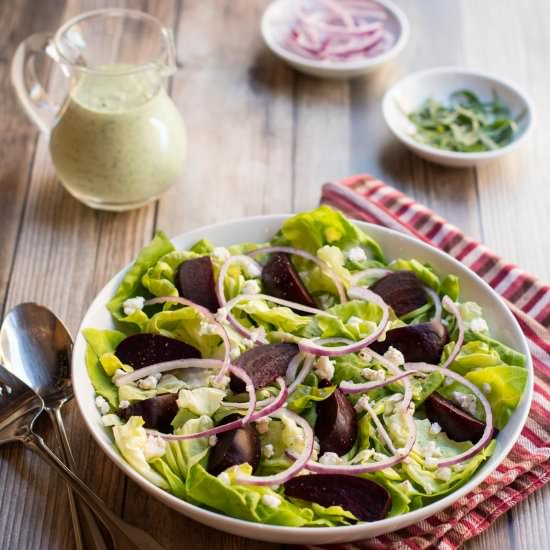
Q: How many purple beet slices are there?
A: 11